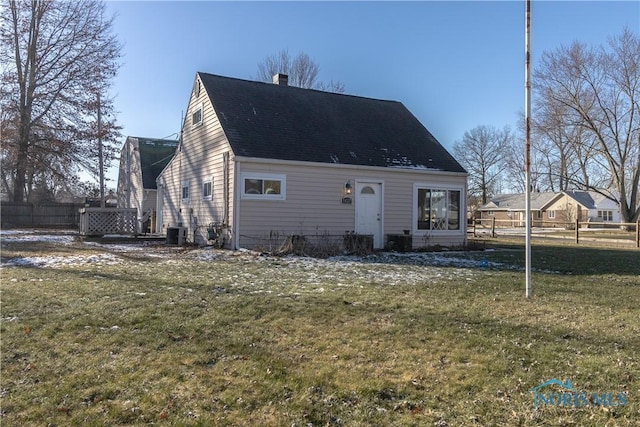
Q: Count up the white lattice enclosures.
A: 1